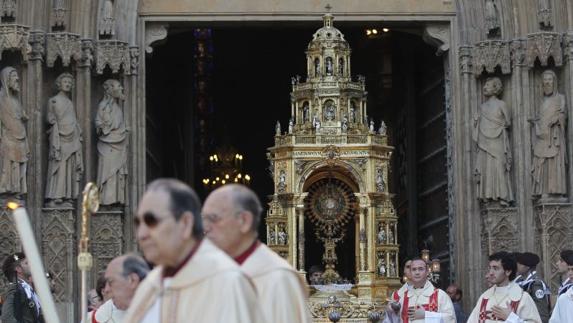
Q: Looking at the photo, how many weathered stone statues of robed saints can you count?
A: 5